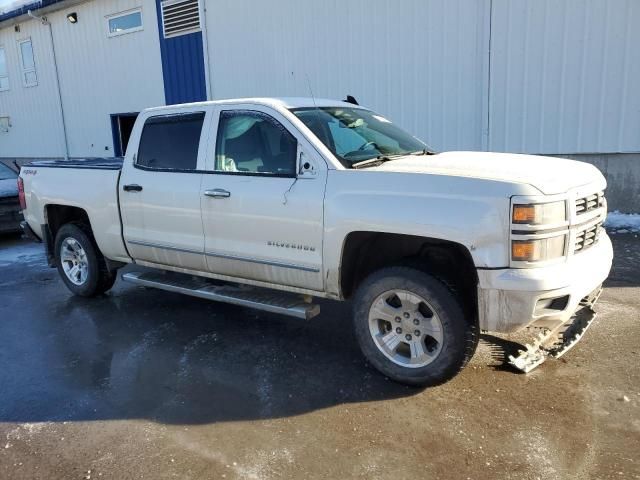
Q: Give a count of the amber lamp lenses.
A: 2